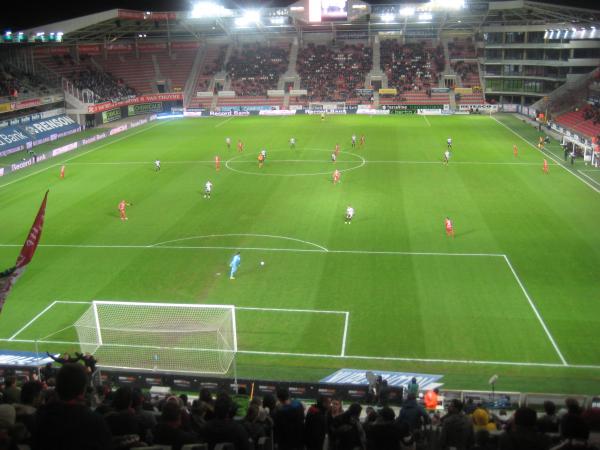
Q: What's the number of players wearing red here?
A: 10